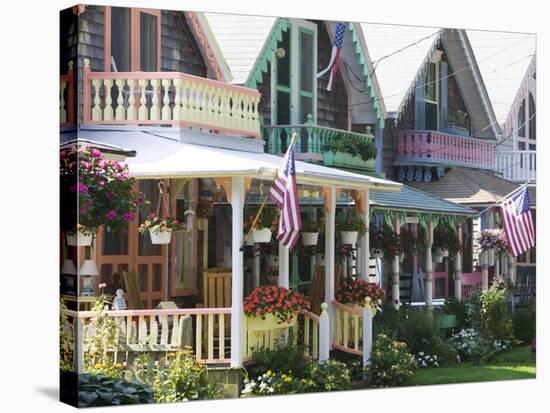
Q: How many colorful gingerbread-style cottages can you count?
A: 4